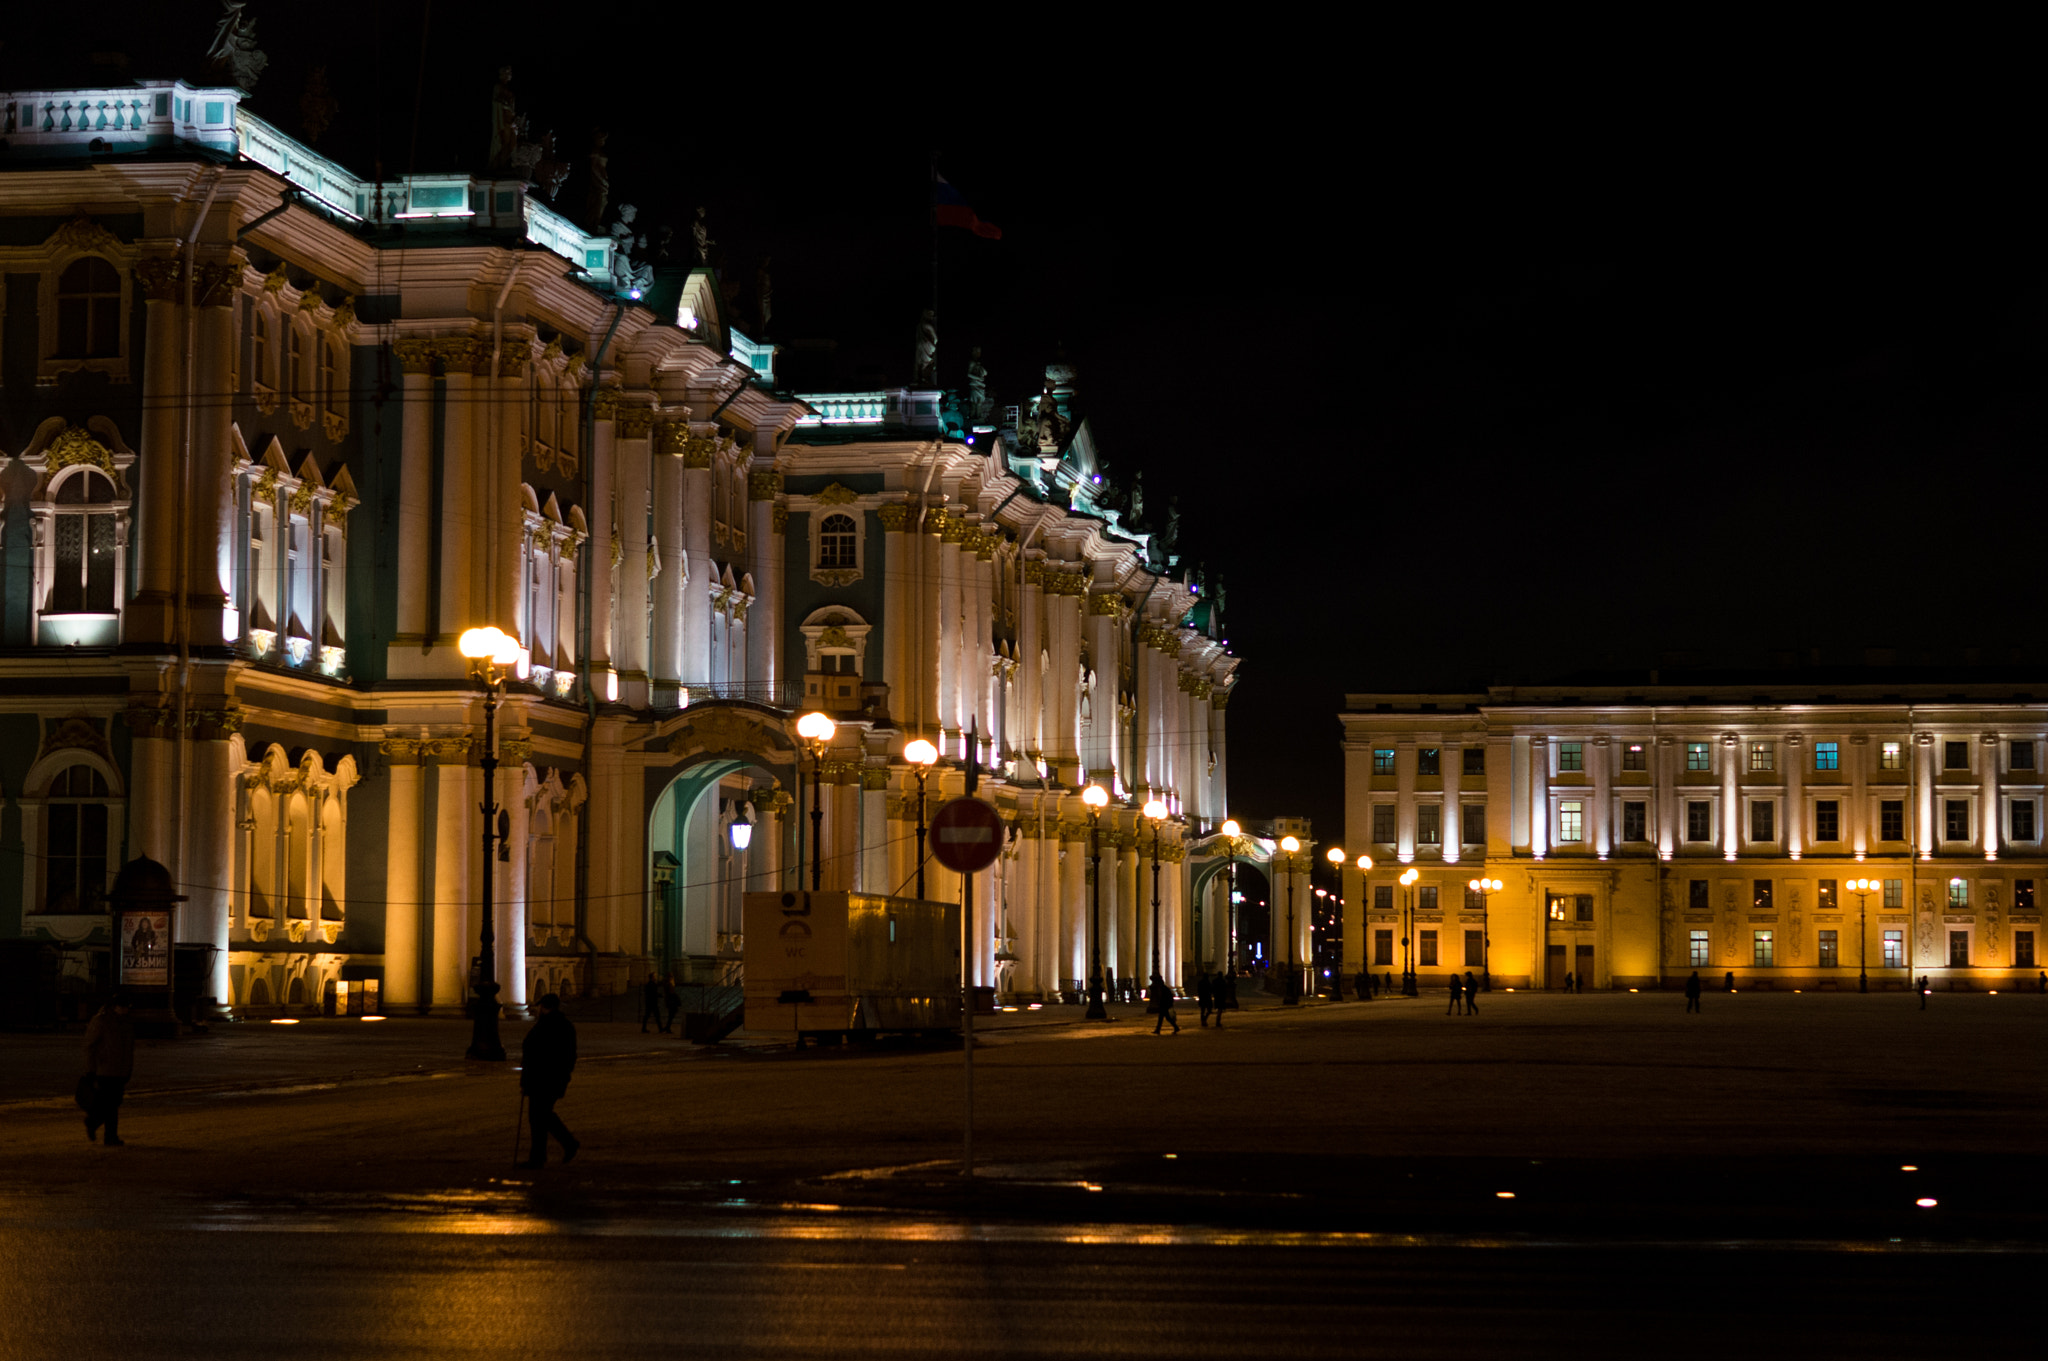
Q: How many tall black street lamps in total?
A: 13